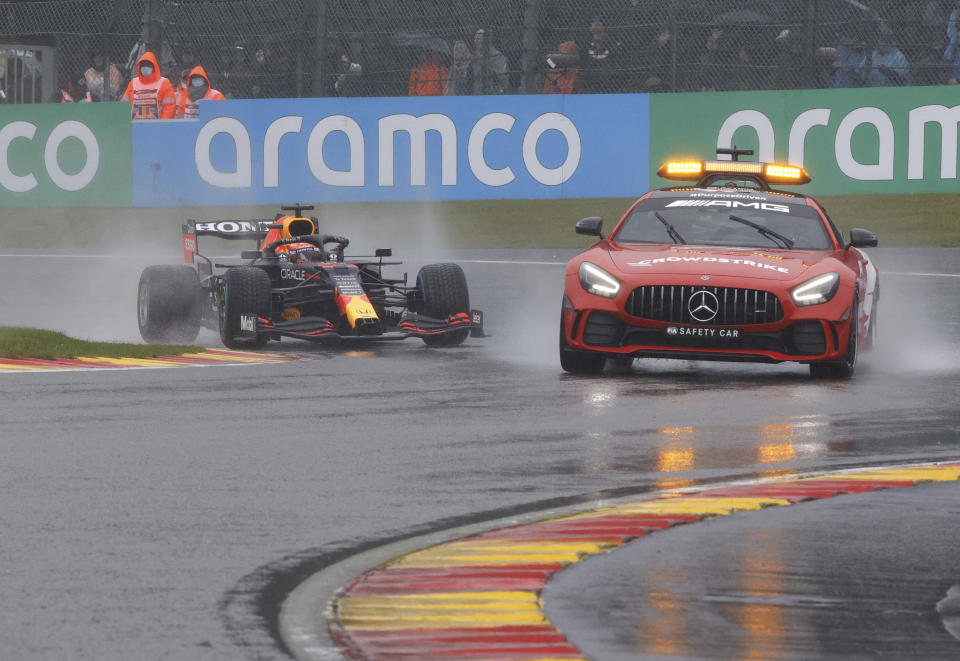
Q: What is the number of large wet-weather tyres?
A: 3